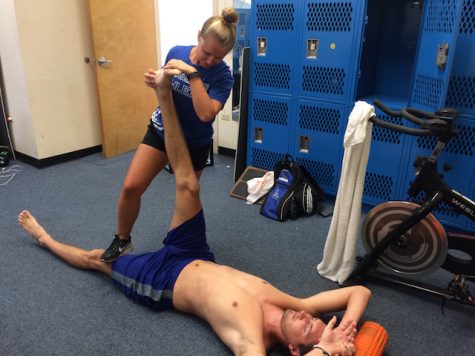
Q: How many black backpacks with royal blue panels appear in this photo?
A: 1